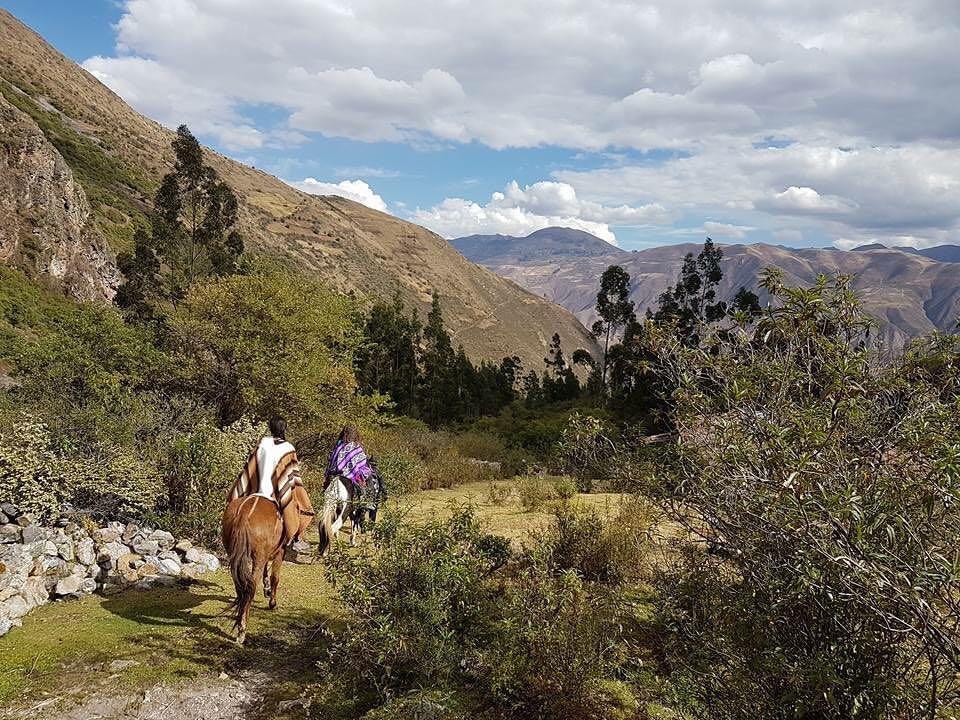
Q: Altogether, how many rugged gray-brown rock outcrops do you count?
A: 1